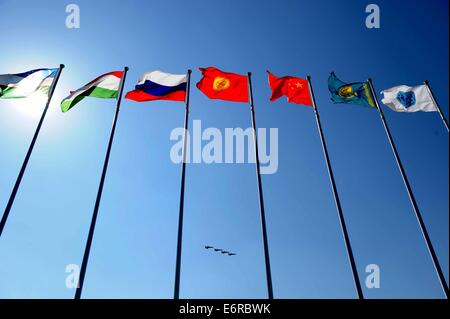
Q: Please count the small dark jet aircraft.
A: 4